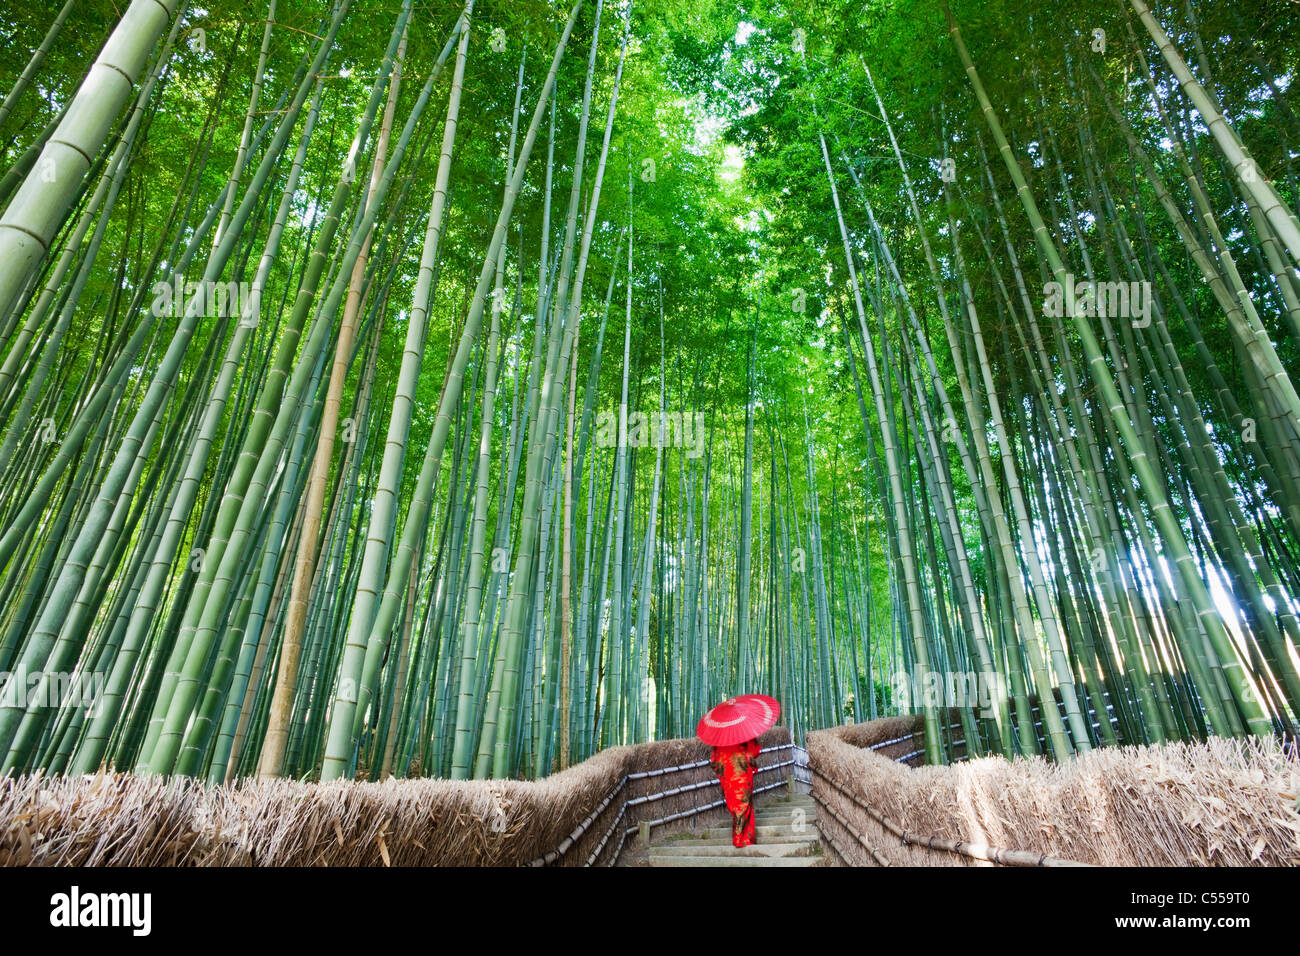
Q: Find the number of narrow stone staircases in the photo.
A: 1